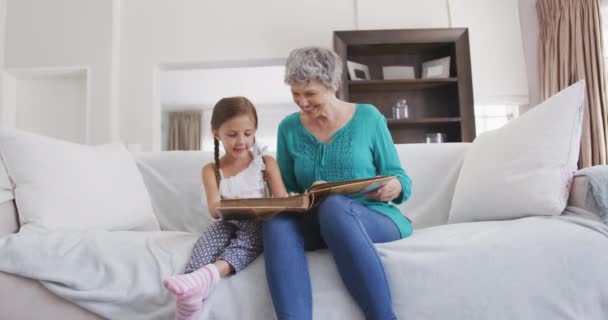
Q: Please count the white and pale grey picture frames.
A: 3